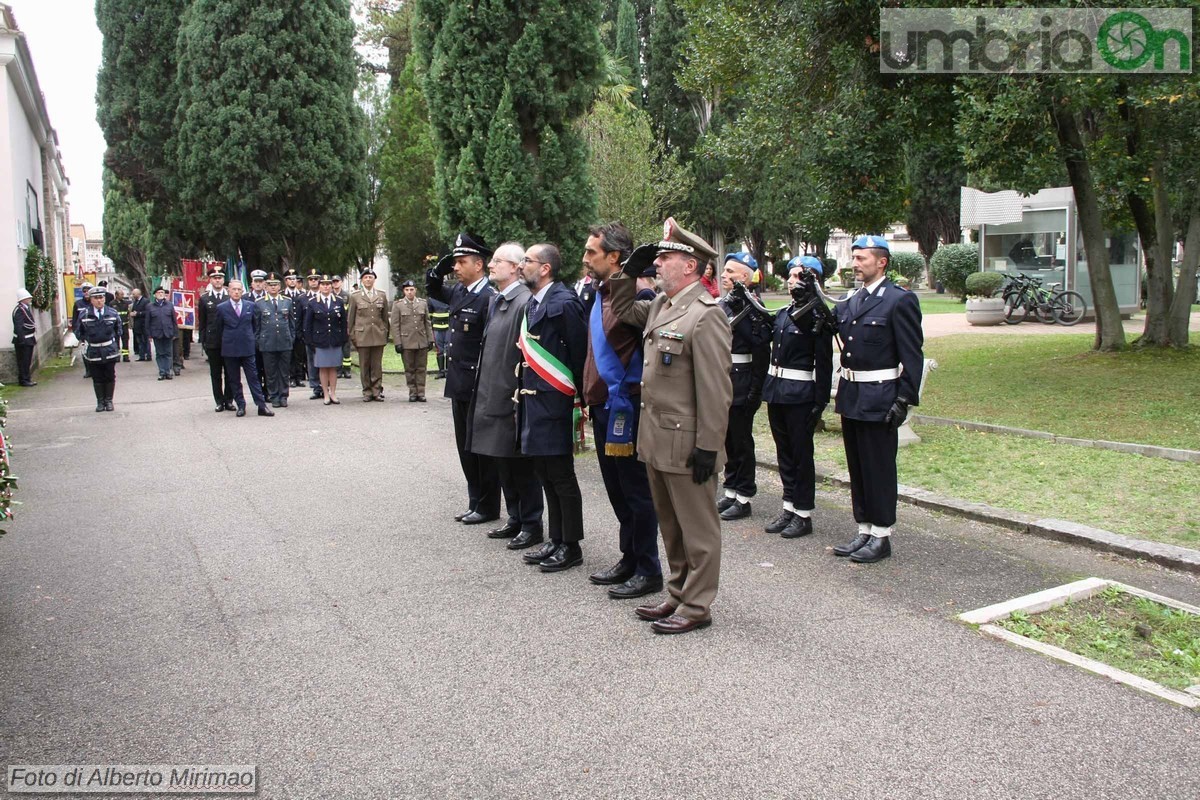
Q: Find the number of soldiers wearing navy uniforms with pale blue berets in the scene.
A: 3